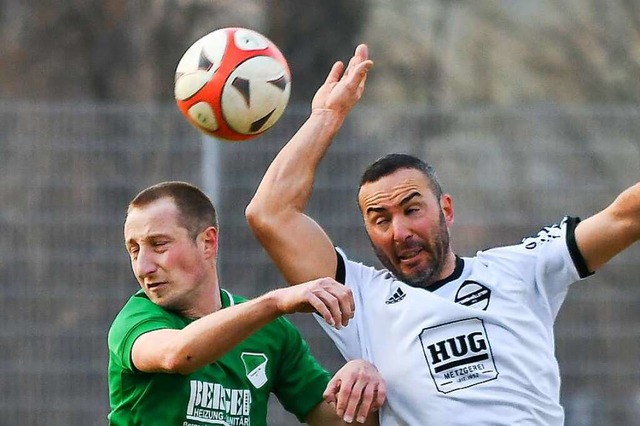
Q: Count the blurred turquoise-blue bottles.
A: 0